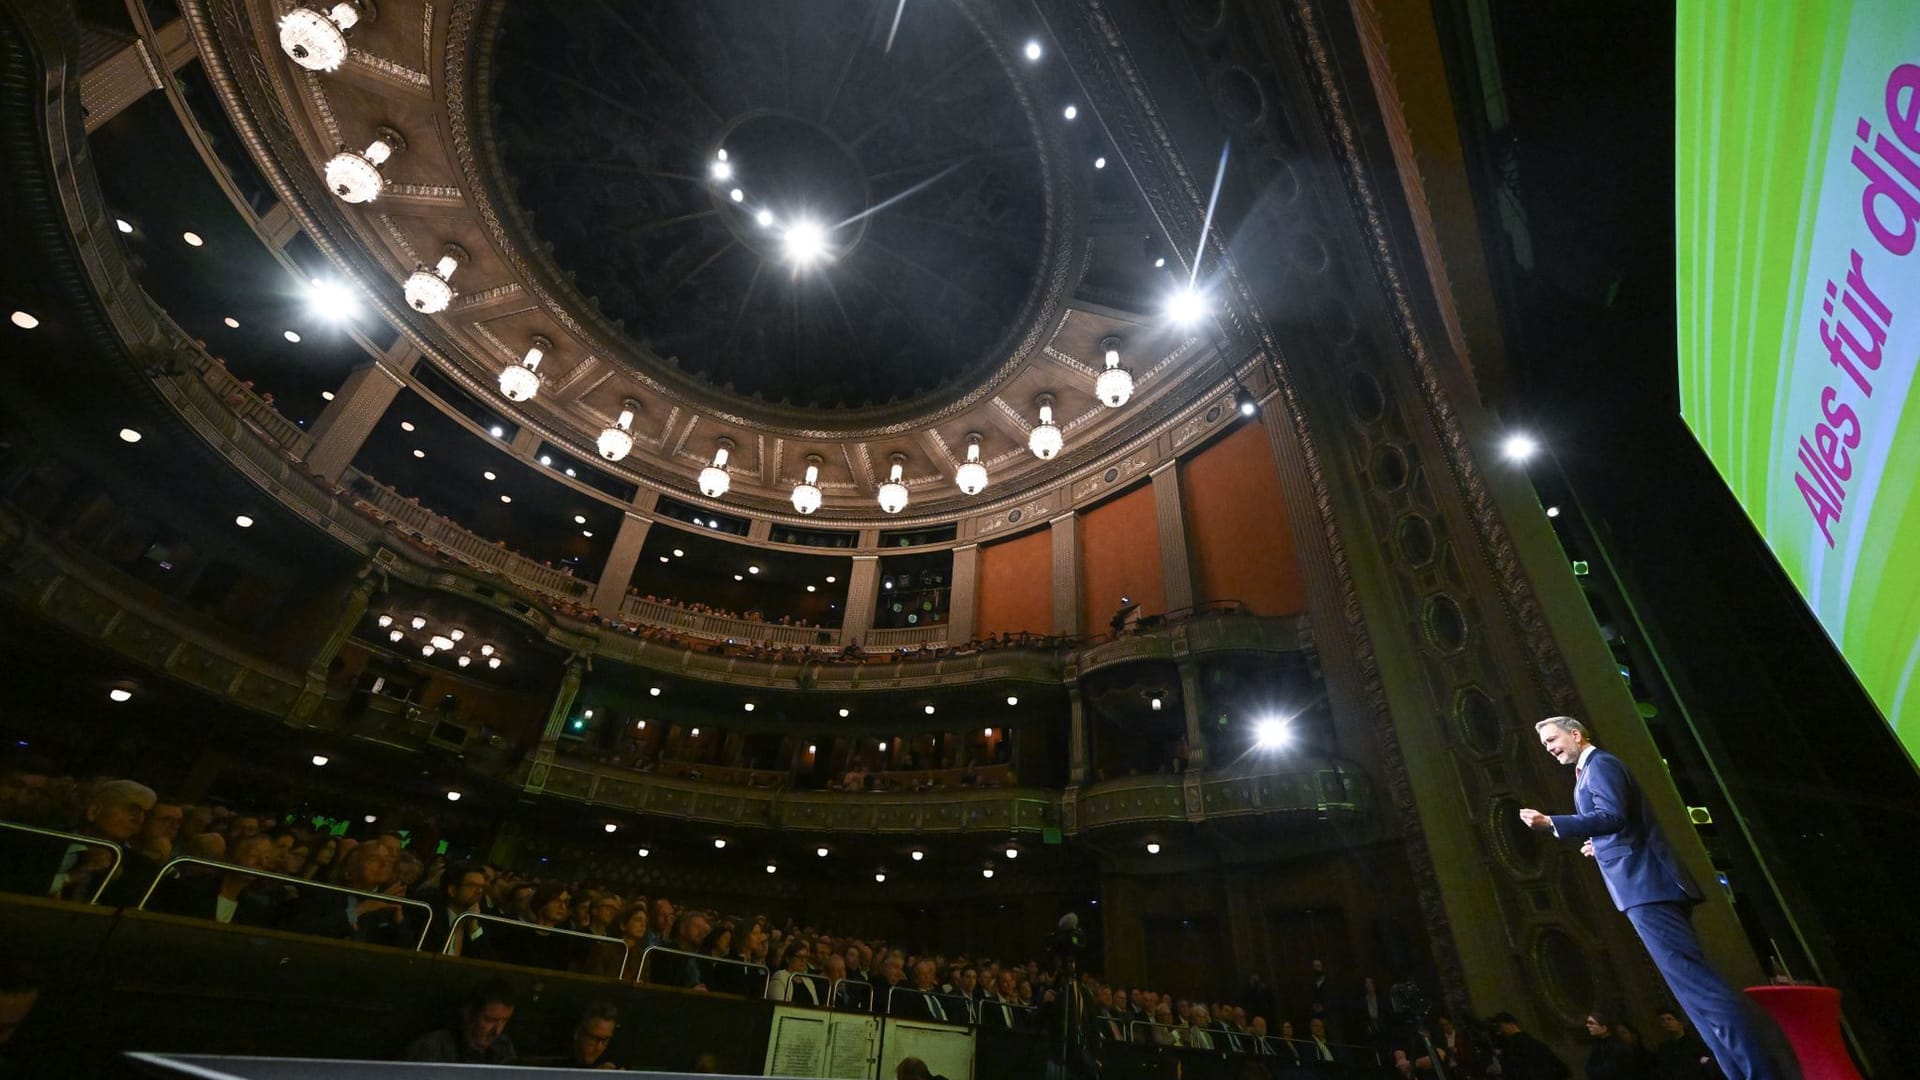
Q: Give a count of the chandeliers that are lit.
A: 11